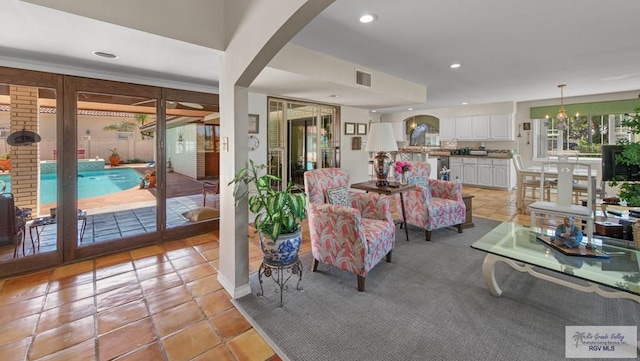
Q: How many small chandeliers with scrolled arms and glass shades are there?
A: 1